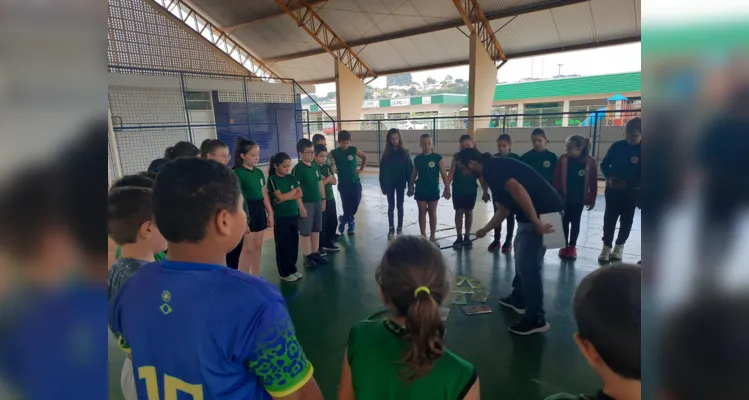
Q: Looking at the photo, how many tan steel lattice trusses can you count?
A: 3